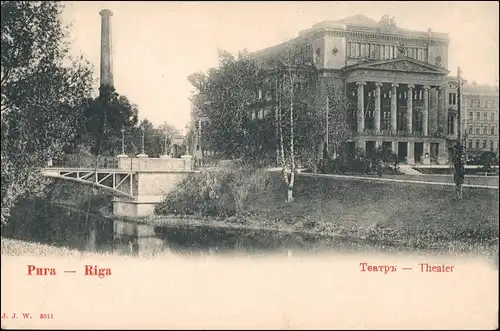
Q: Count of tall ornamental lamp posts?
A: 4